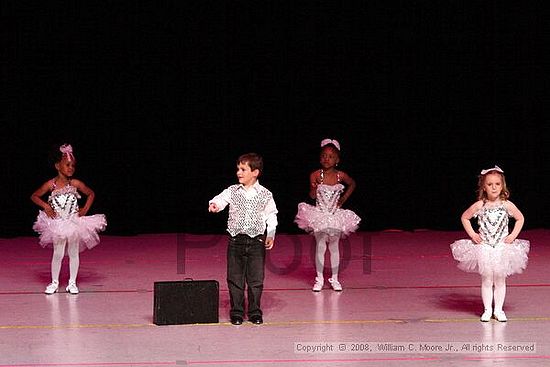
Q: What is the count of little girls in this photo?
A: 3